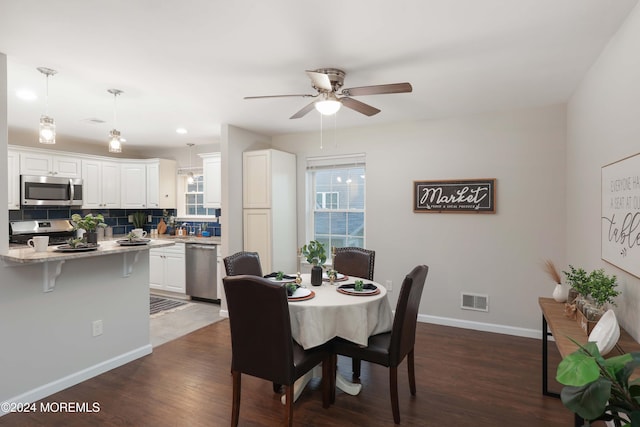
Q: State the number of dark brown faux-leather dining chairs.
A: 4